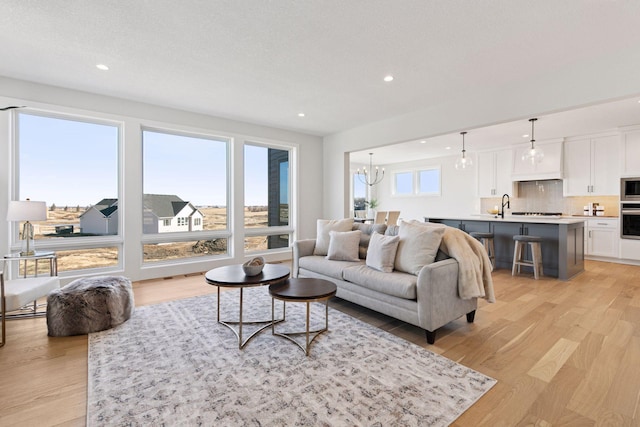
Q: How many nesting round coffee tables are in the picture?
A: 2